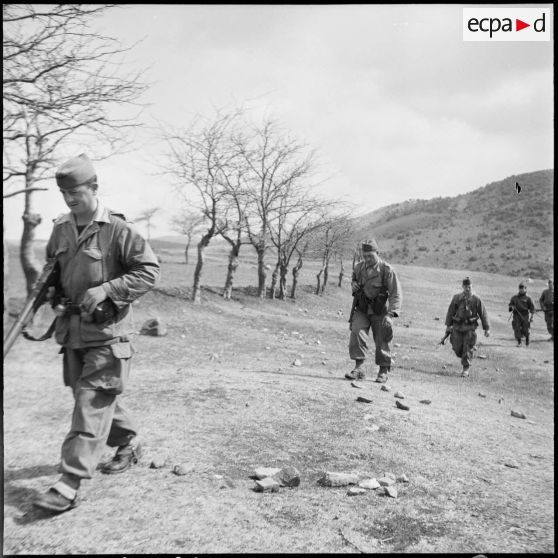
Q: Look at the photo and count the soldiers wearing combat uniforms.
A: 5